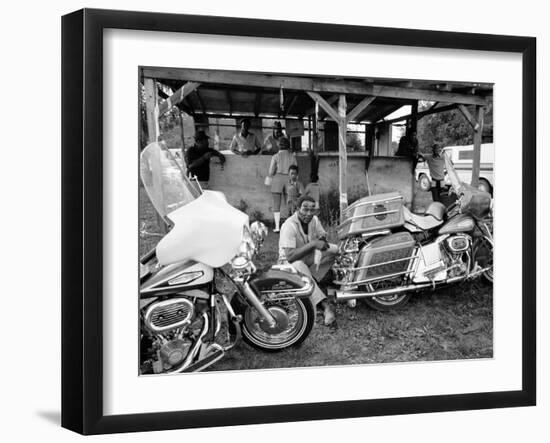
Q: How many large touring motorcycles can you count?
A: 2